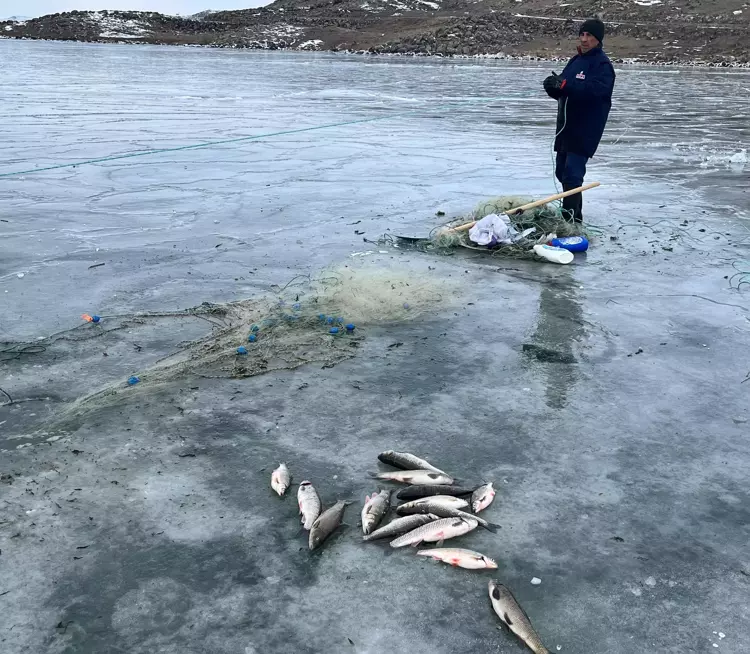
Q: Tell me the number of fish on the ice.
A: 14